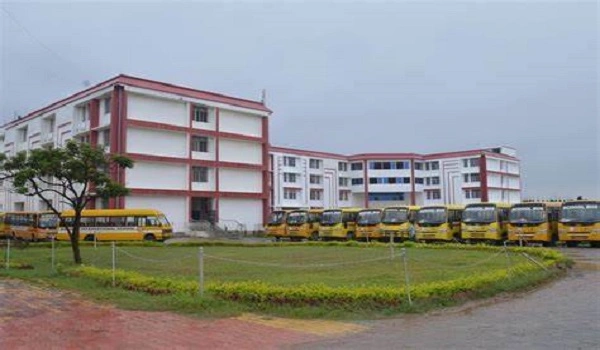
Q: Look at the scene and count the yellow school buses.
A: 12